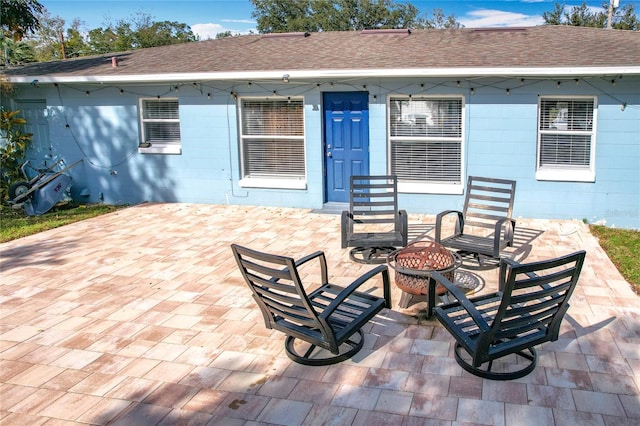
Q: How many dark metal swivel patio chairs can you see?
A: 4